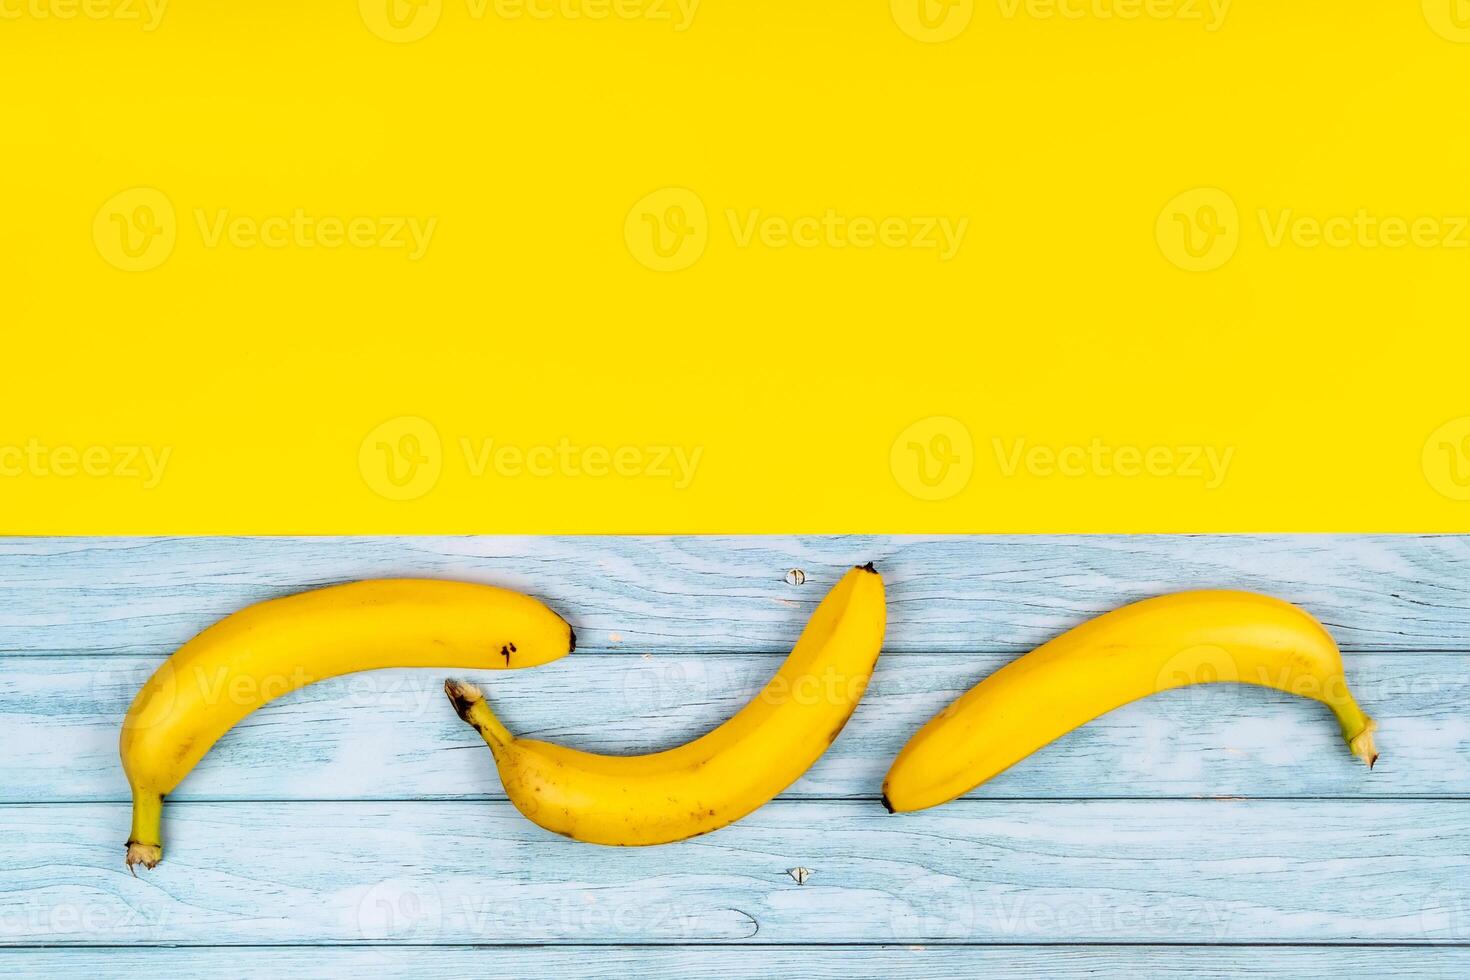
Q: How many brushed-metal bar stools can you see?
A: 0